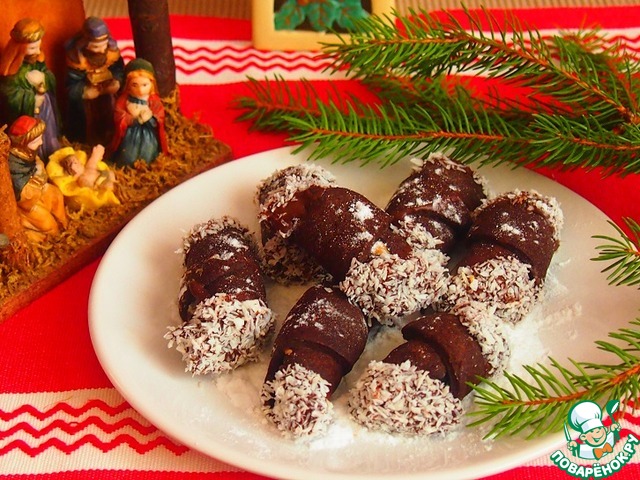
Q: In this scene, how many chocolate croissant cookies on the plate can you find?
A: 7